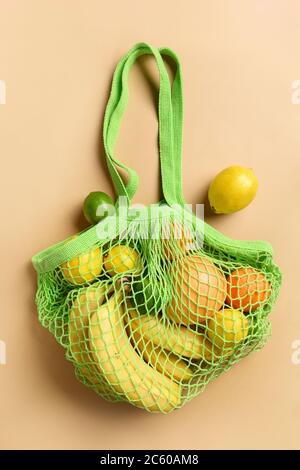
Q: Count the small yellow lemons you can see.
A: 4